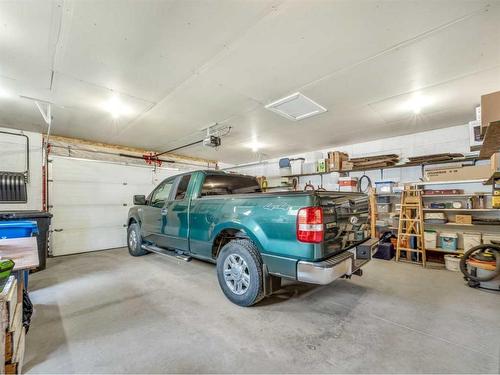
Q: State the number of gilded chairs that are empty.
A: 0